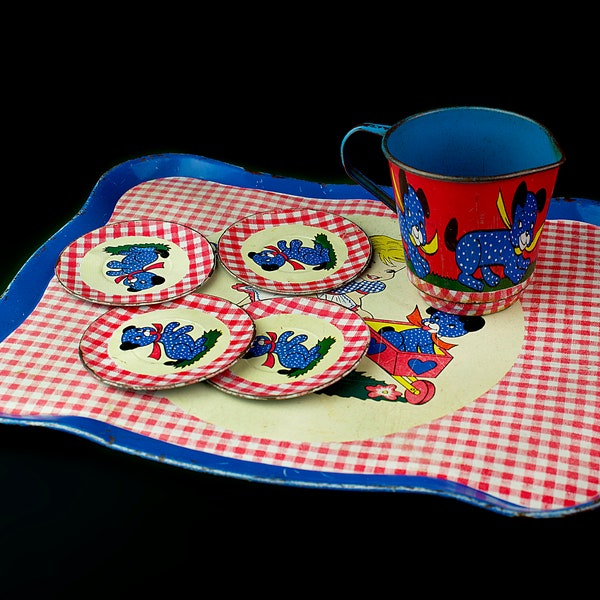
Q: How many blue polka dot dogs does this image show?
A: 7